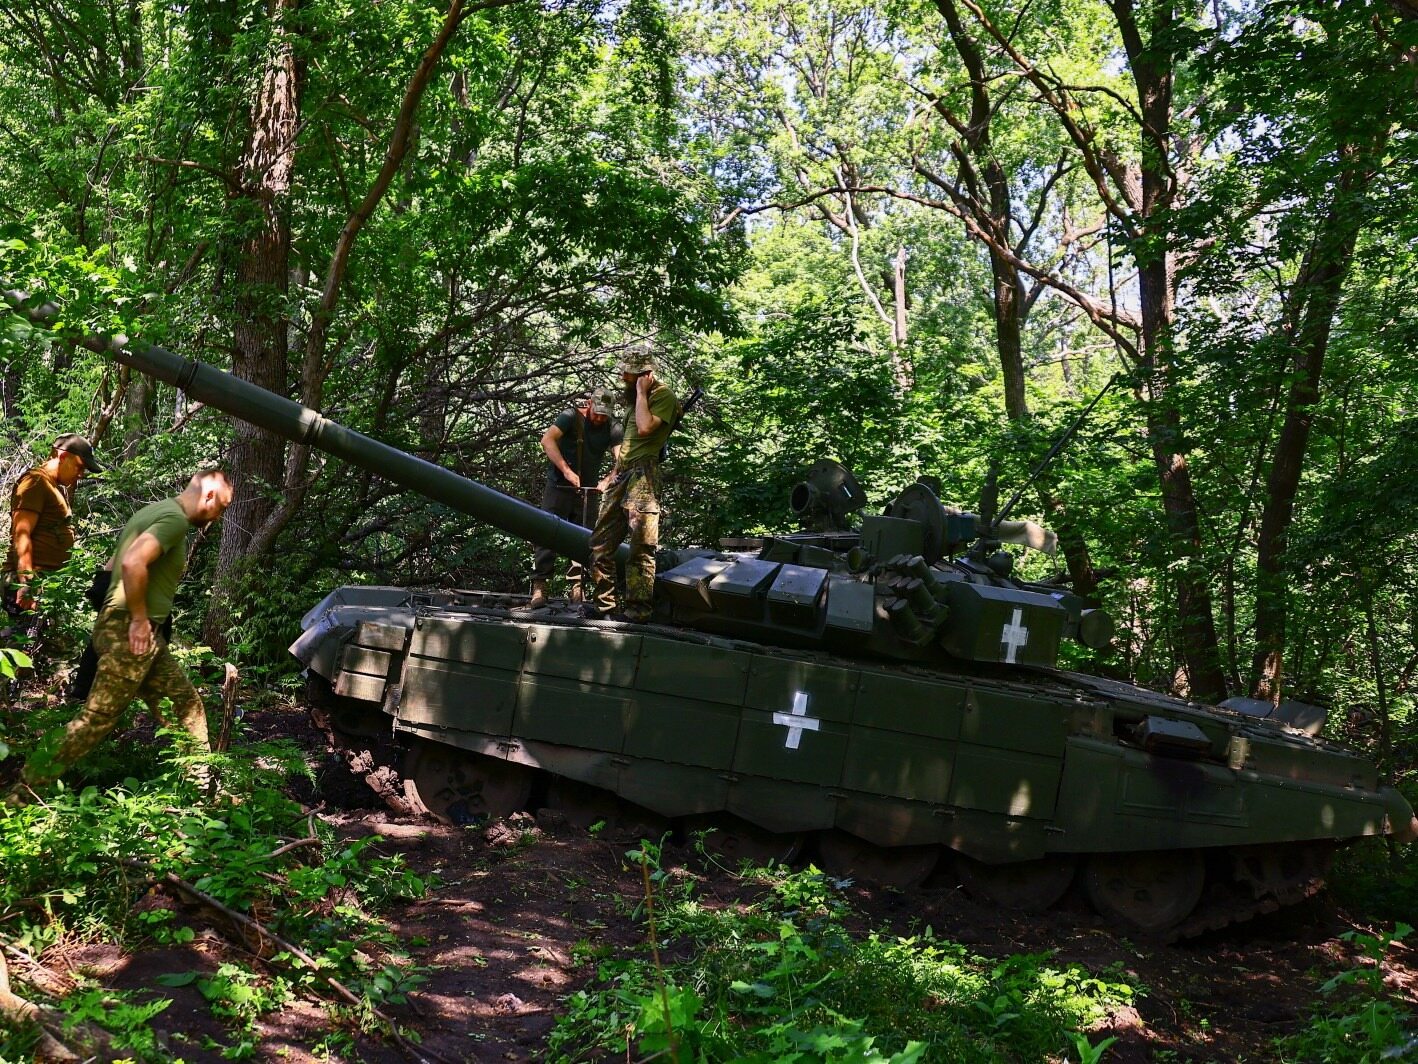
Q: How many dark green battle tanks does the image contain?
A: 1